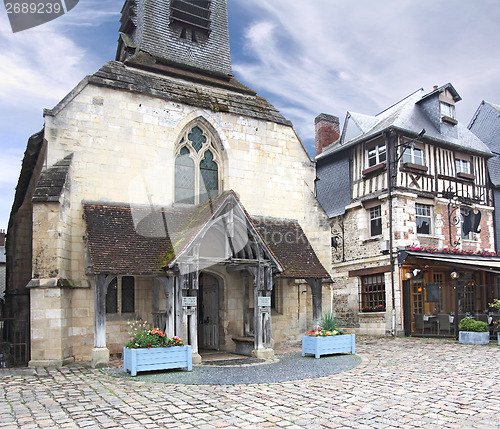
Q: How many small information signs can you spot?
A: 2